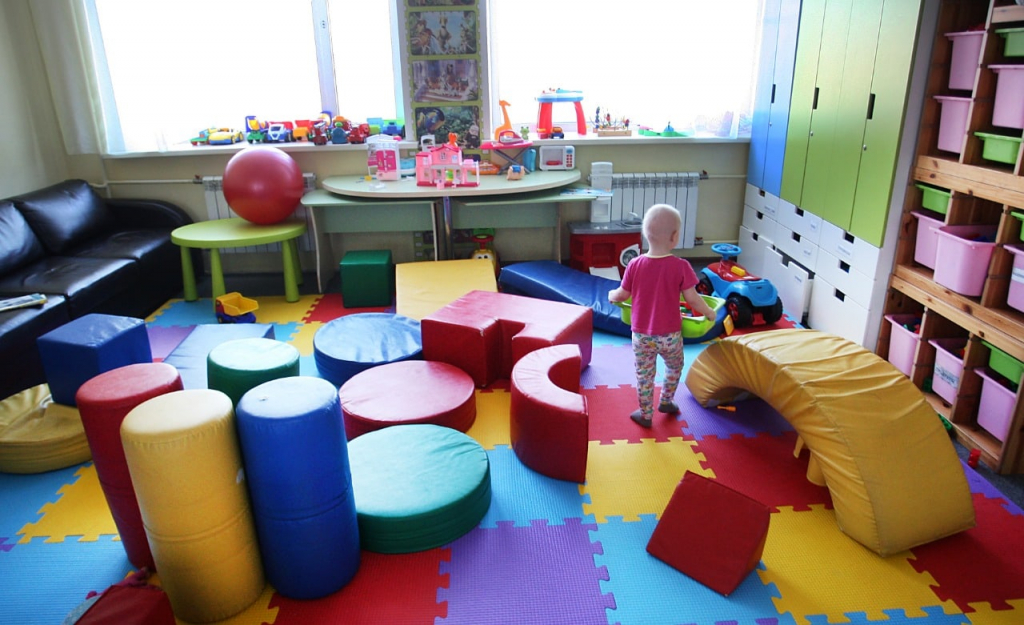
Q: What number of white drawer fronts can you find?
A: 9